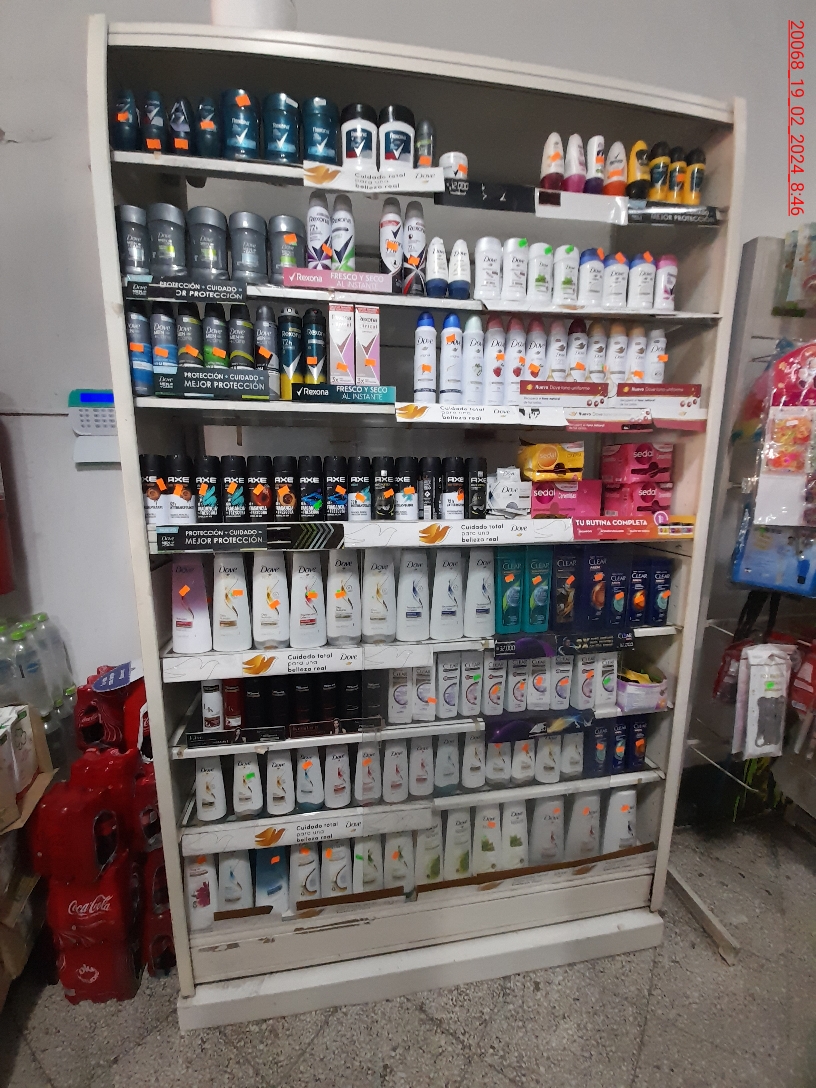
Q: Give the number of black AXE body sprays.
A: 14